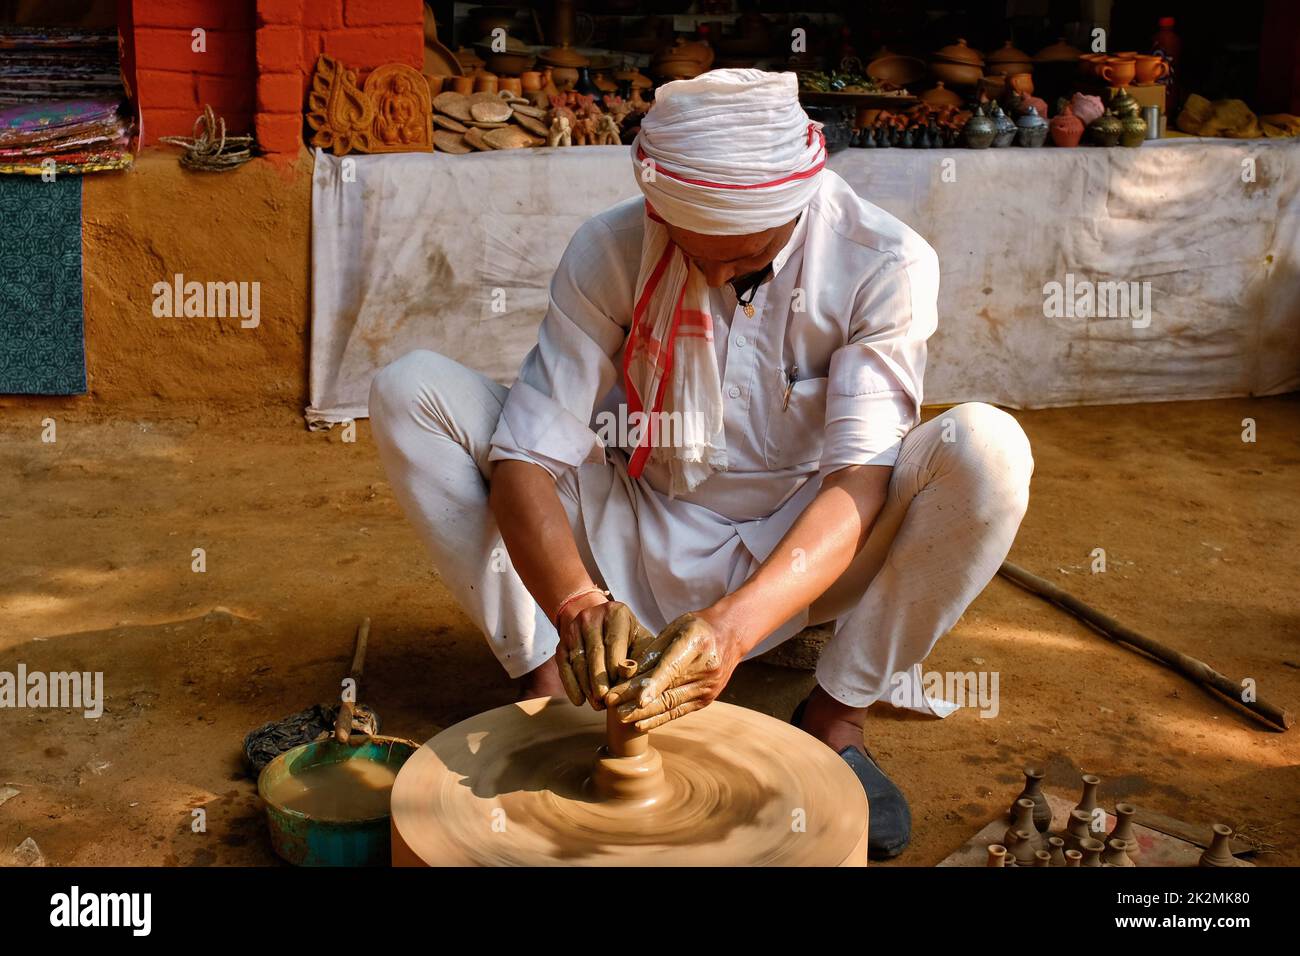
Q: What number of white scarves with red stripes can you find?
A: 1